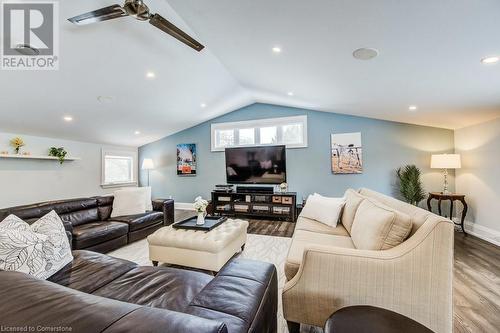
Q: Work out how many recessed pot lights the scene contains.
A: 8